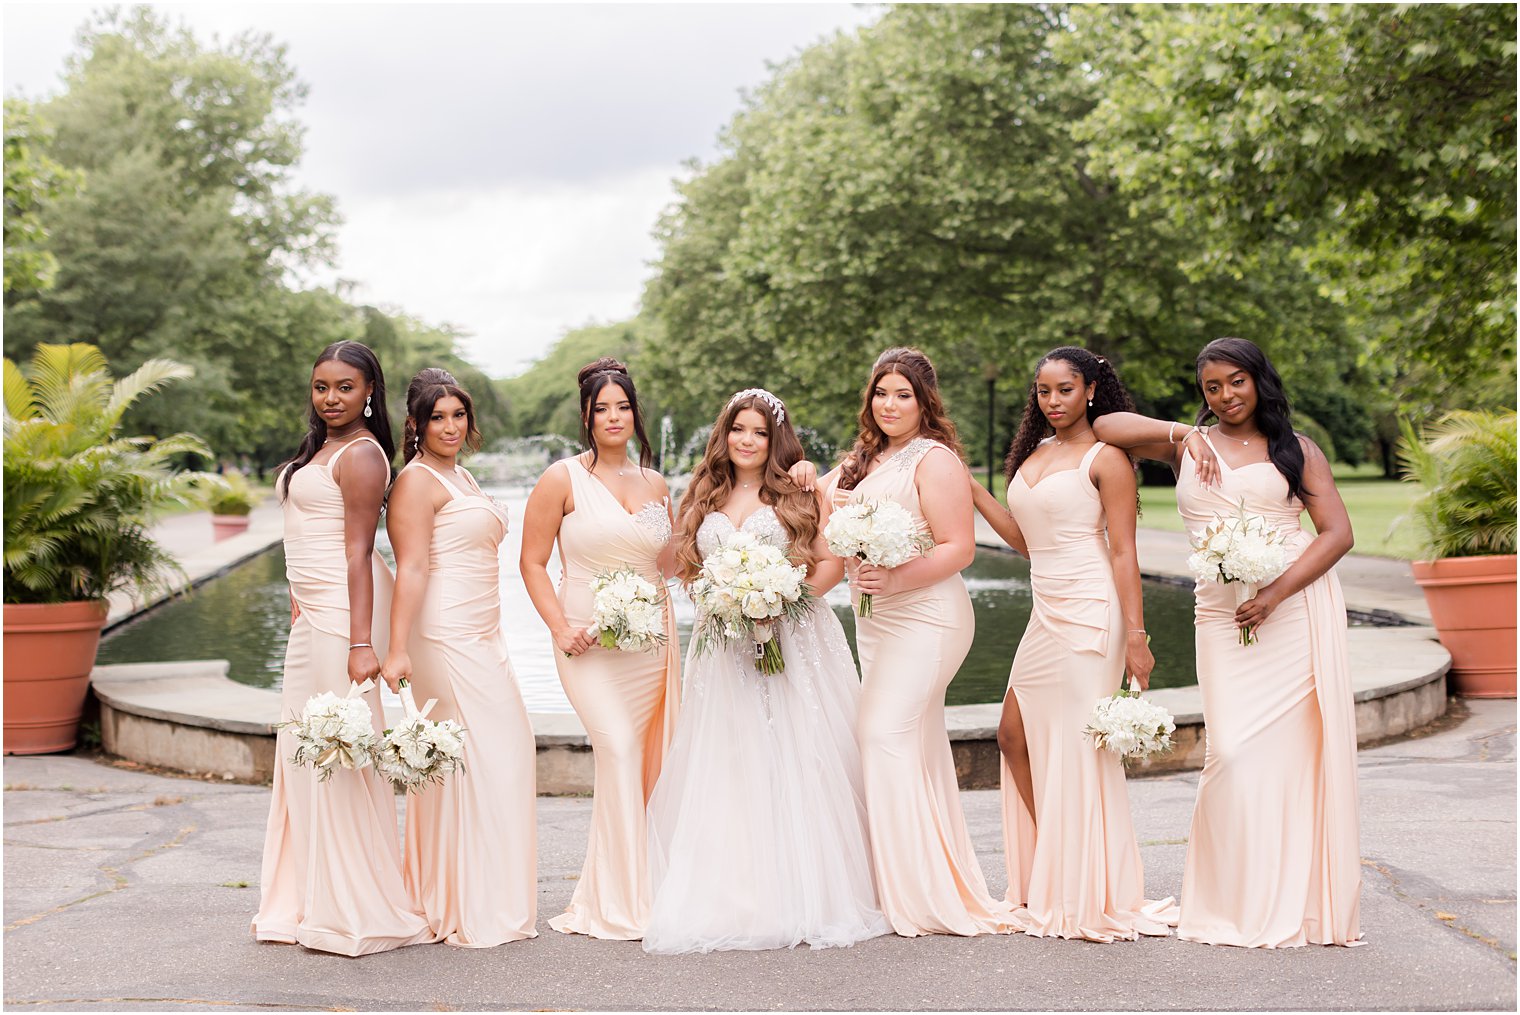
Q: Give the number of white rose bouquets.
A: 7